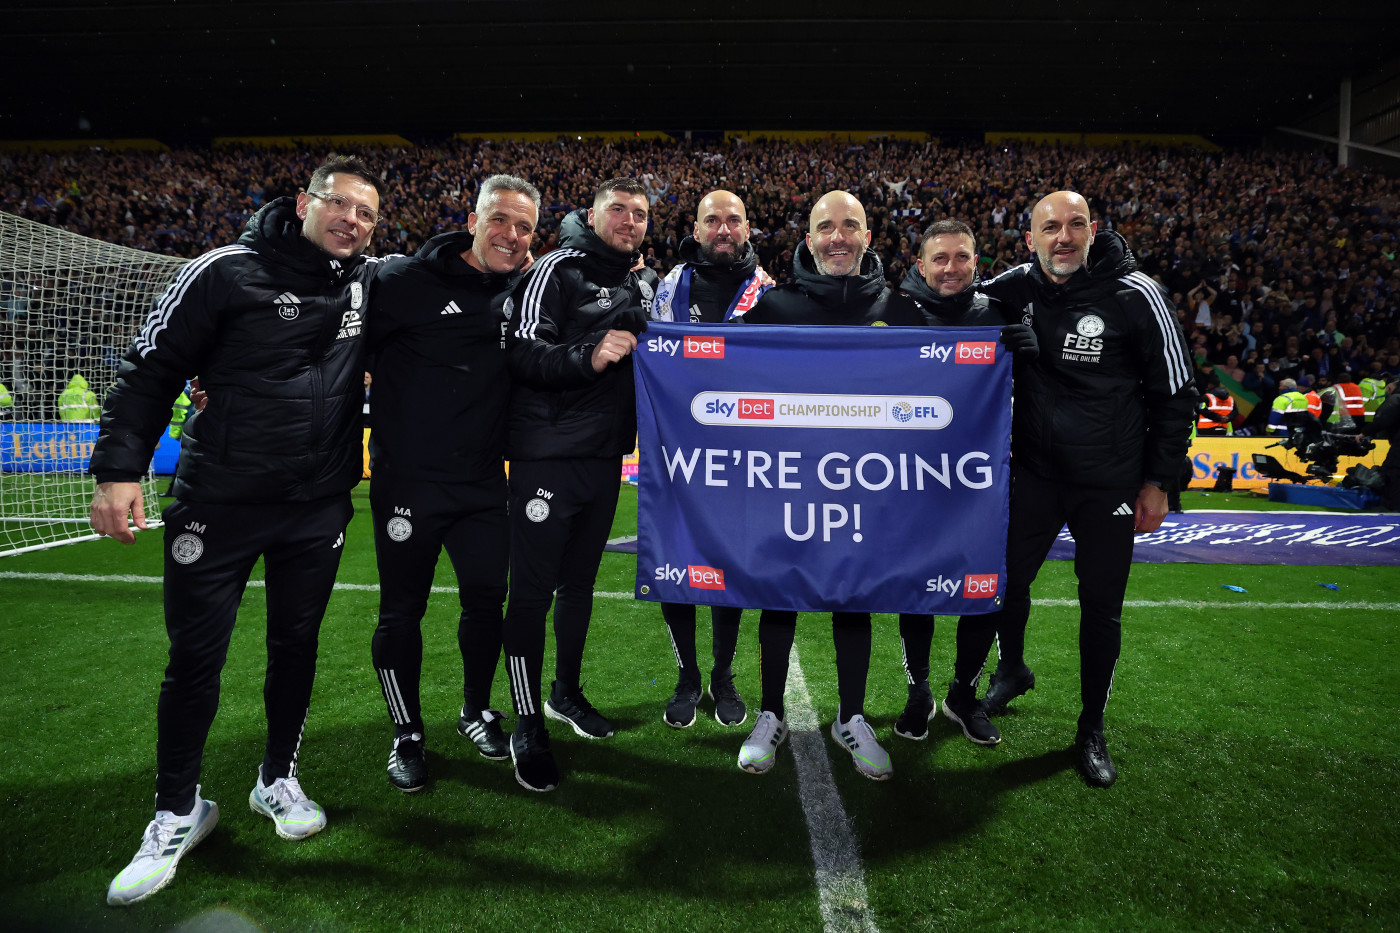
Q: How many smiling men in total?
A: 7